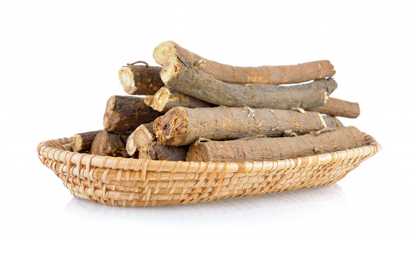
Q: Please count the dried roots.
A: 11